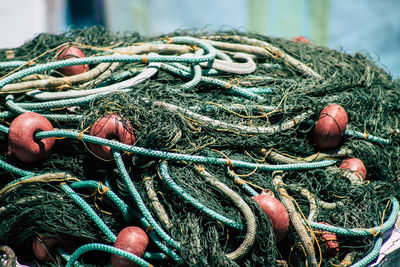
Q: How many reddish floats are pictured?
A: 10